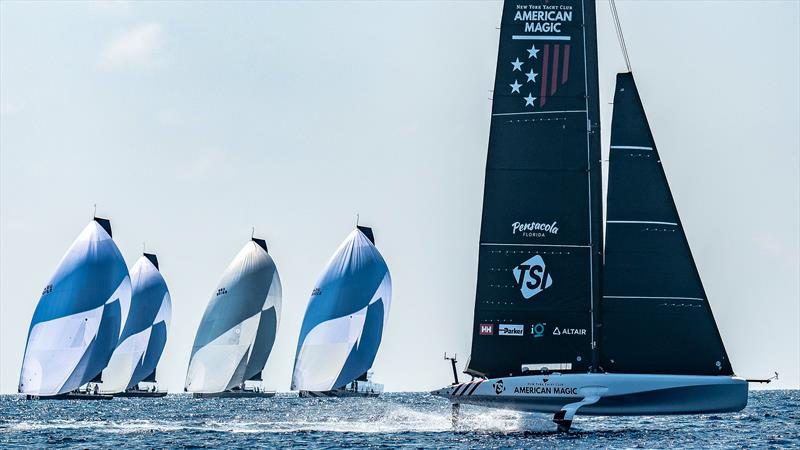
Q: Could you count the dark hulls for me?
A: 4